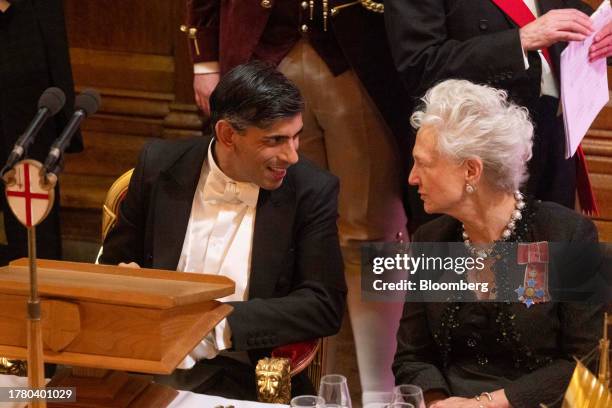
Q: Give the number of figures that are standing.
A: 3